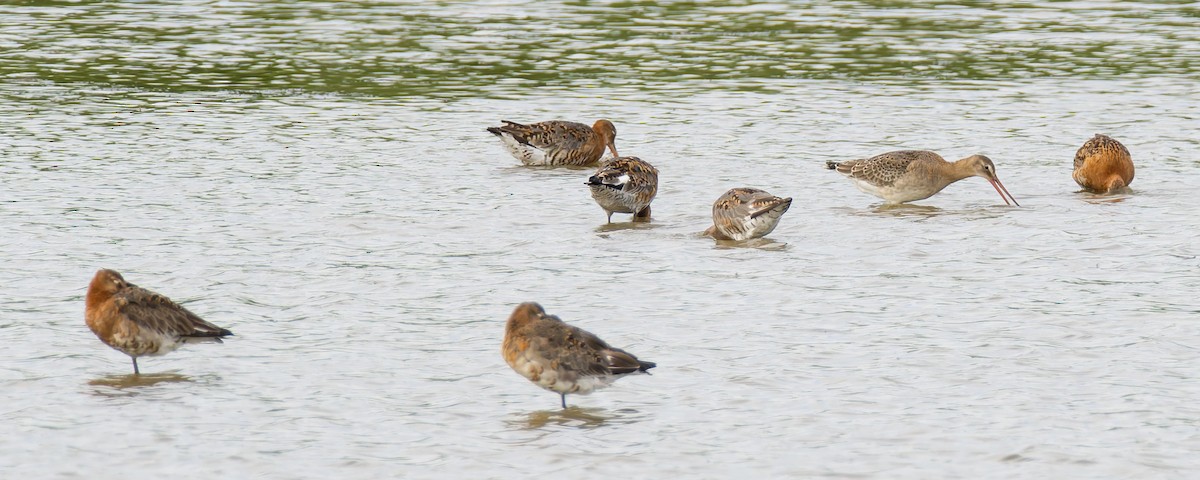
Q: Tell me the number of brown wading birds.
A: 7